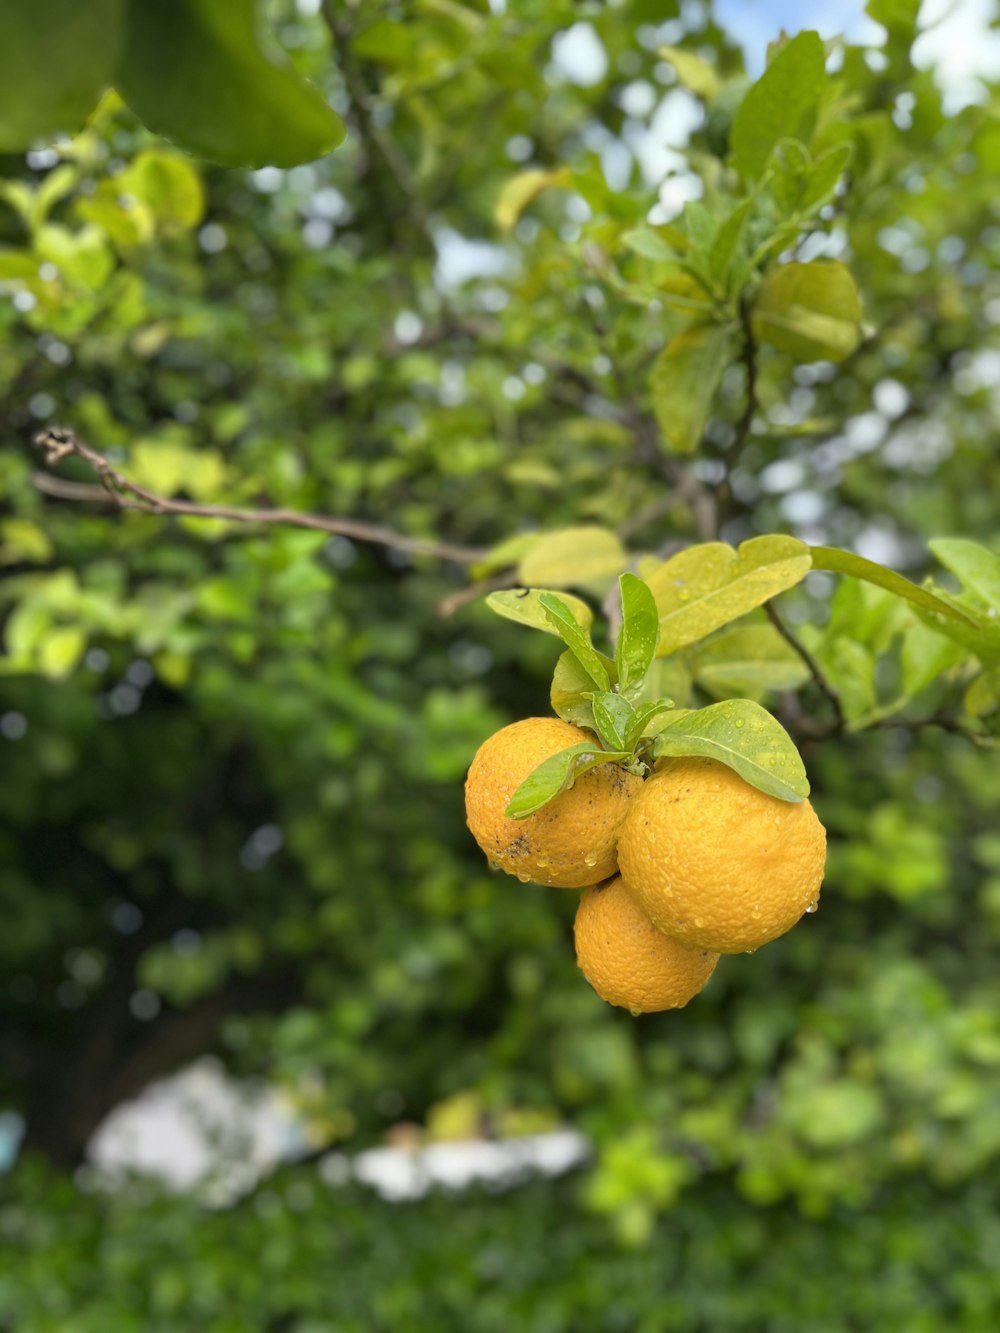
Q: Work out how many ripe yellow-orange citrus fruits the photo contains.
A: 3